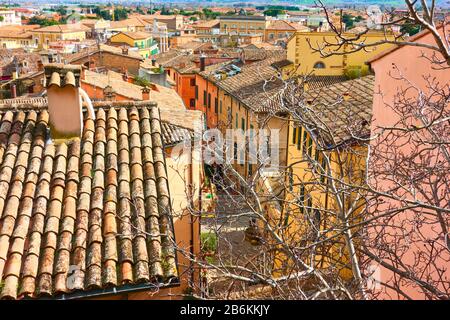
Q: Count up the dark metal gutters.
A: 1